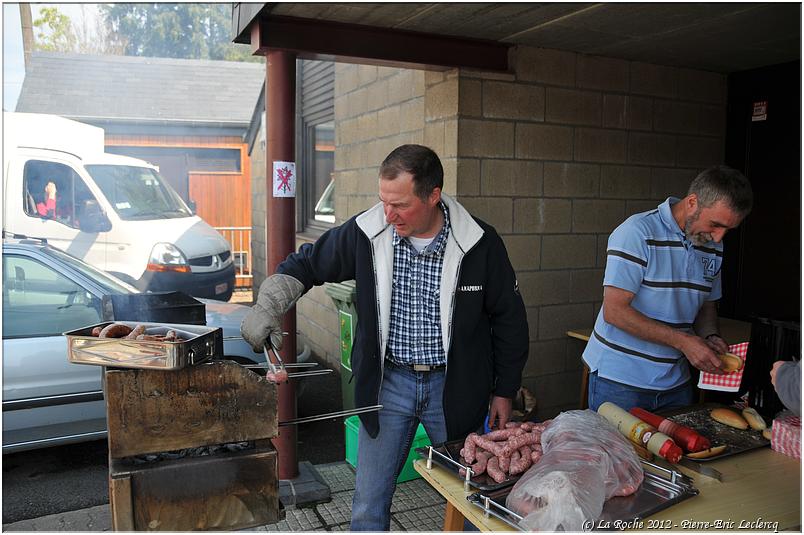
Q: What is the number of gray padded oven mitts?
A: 1